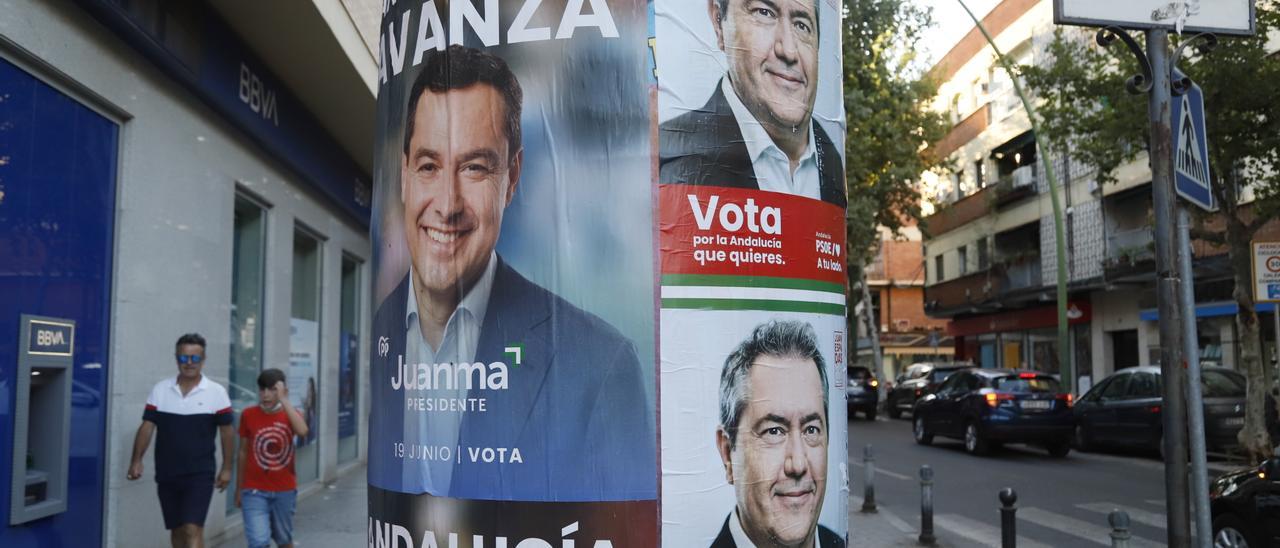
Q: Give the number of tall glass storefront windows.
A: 3